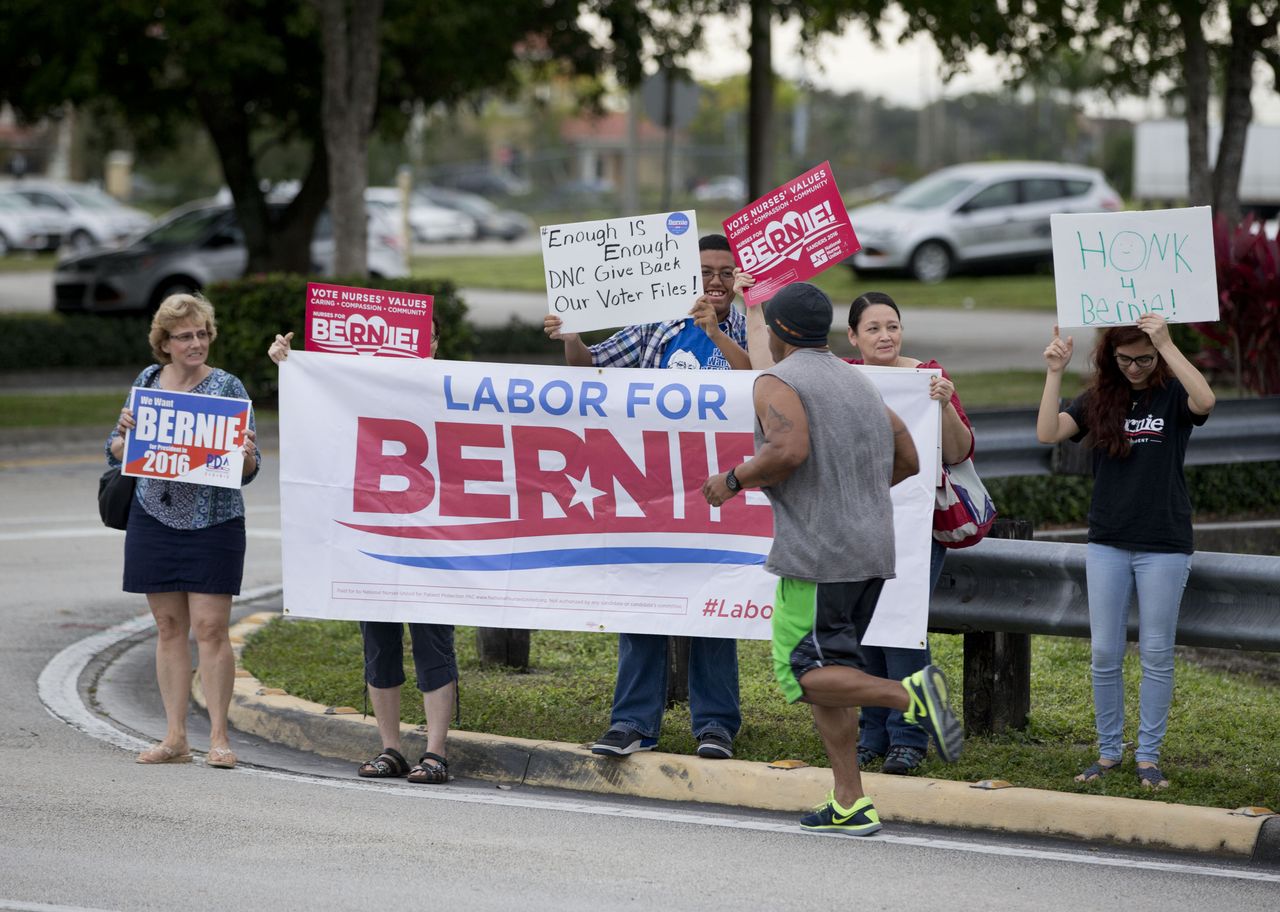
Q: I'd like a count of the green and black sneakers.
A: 2